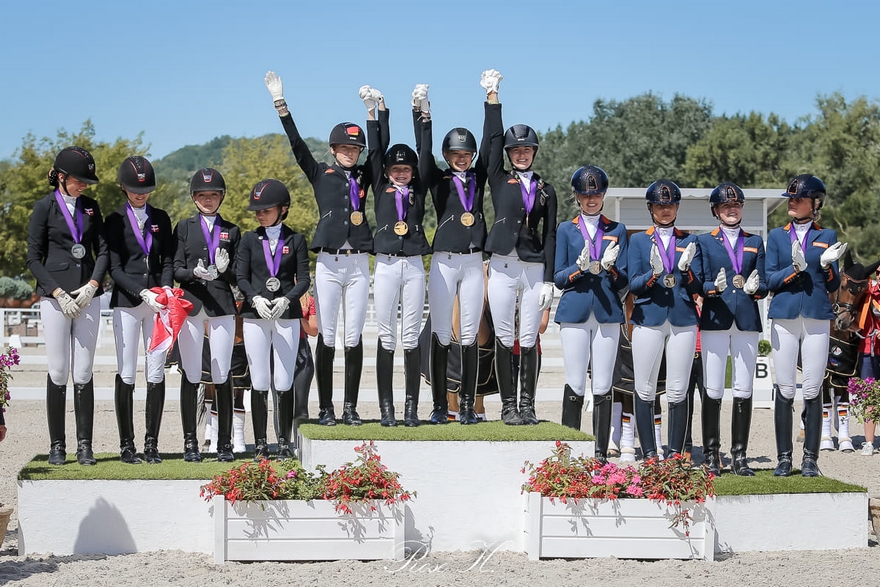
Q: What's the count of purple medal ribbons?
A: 12